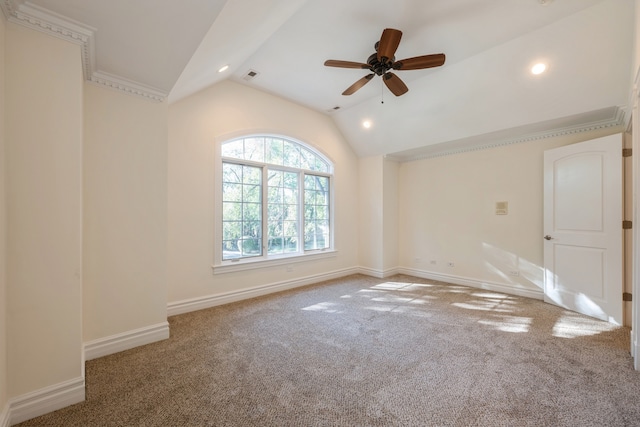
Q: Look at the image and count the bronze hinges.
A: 3